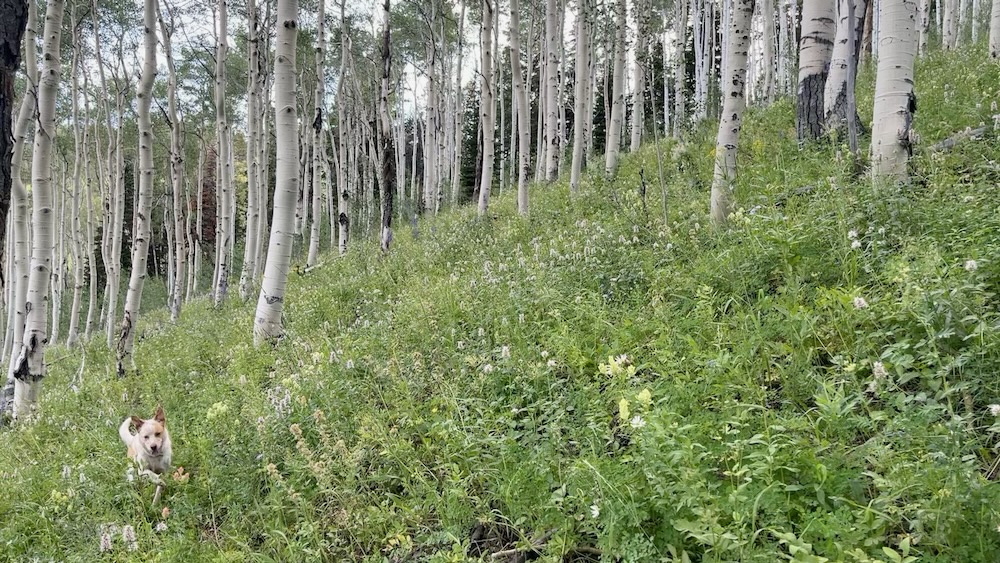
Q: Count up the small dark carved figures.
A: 0